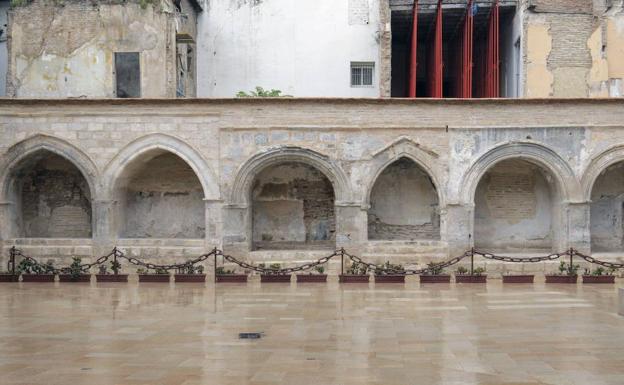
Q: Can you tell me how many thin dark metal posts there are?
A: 6